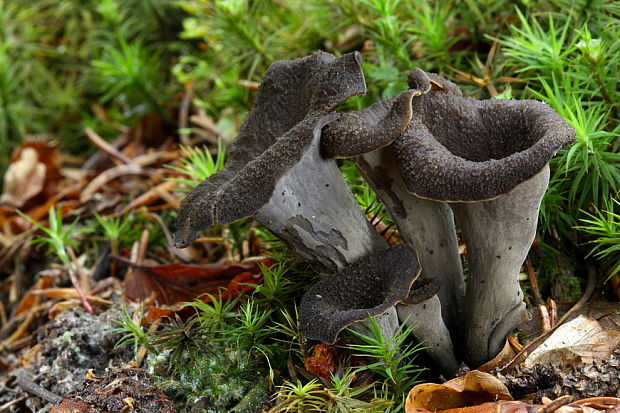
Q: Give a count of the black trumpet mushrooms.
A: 5